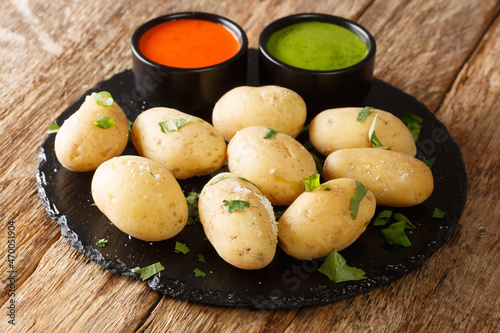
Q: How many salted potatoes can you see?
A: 9